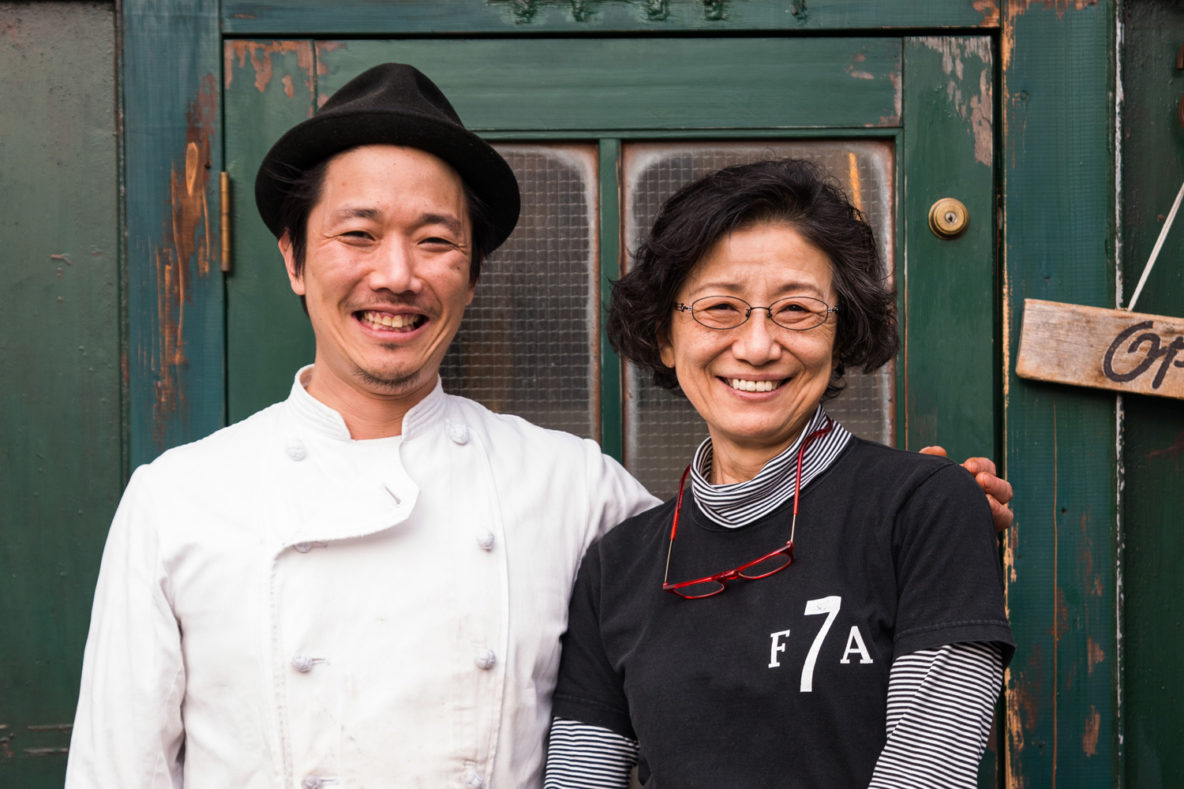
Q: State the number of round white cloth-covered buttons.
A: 8